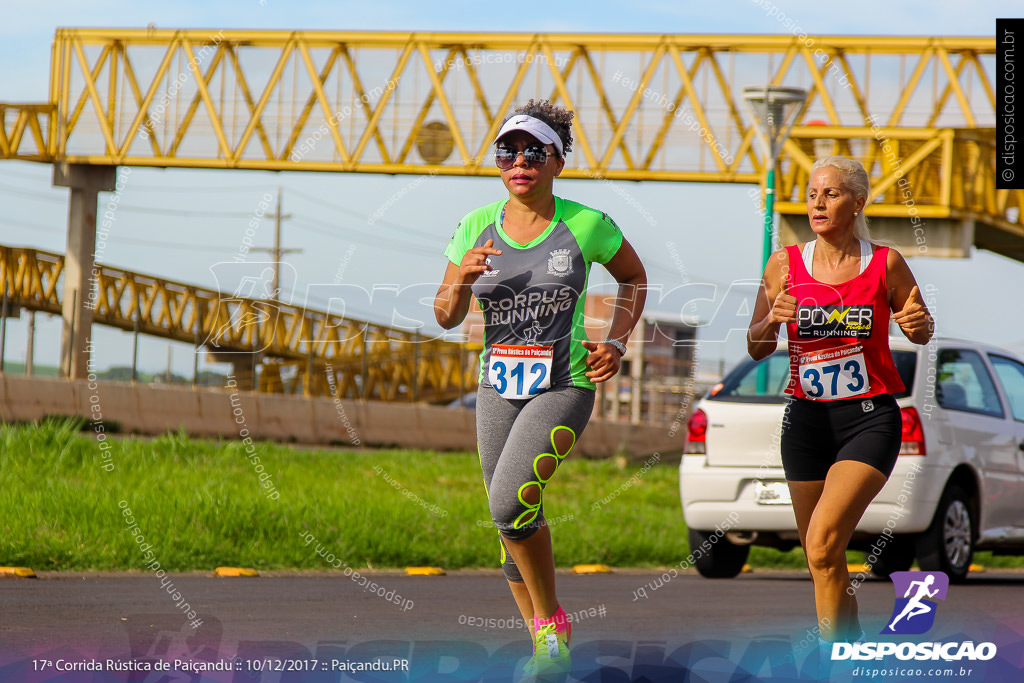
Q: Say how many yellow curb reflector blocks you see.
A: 7